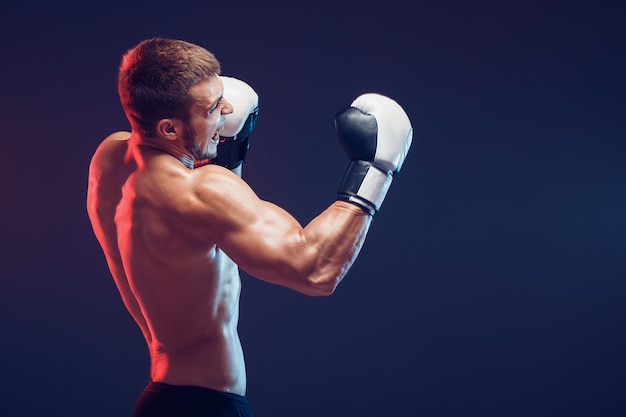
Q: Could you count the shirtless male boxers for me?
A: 1